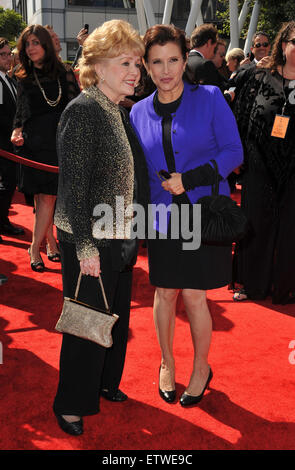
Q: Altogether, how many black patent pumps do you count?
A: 2